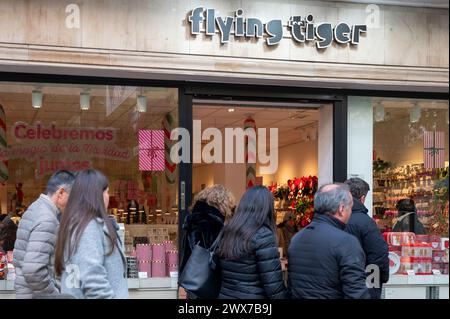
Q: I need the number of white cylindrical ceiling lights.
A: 5